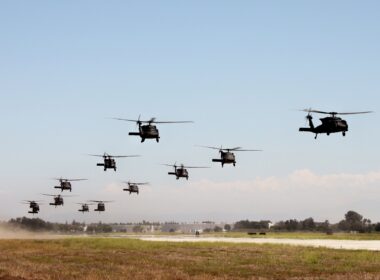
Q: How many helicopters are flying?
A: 11